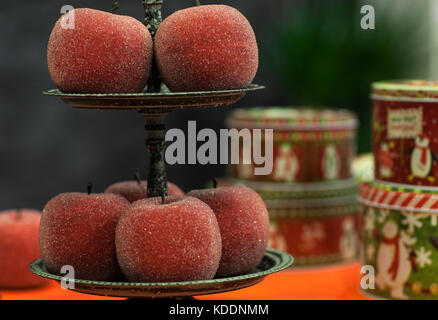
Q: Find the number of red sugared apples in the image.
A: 7